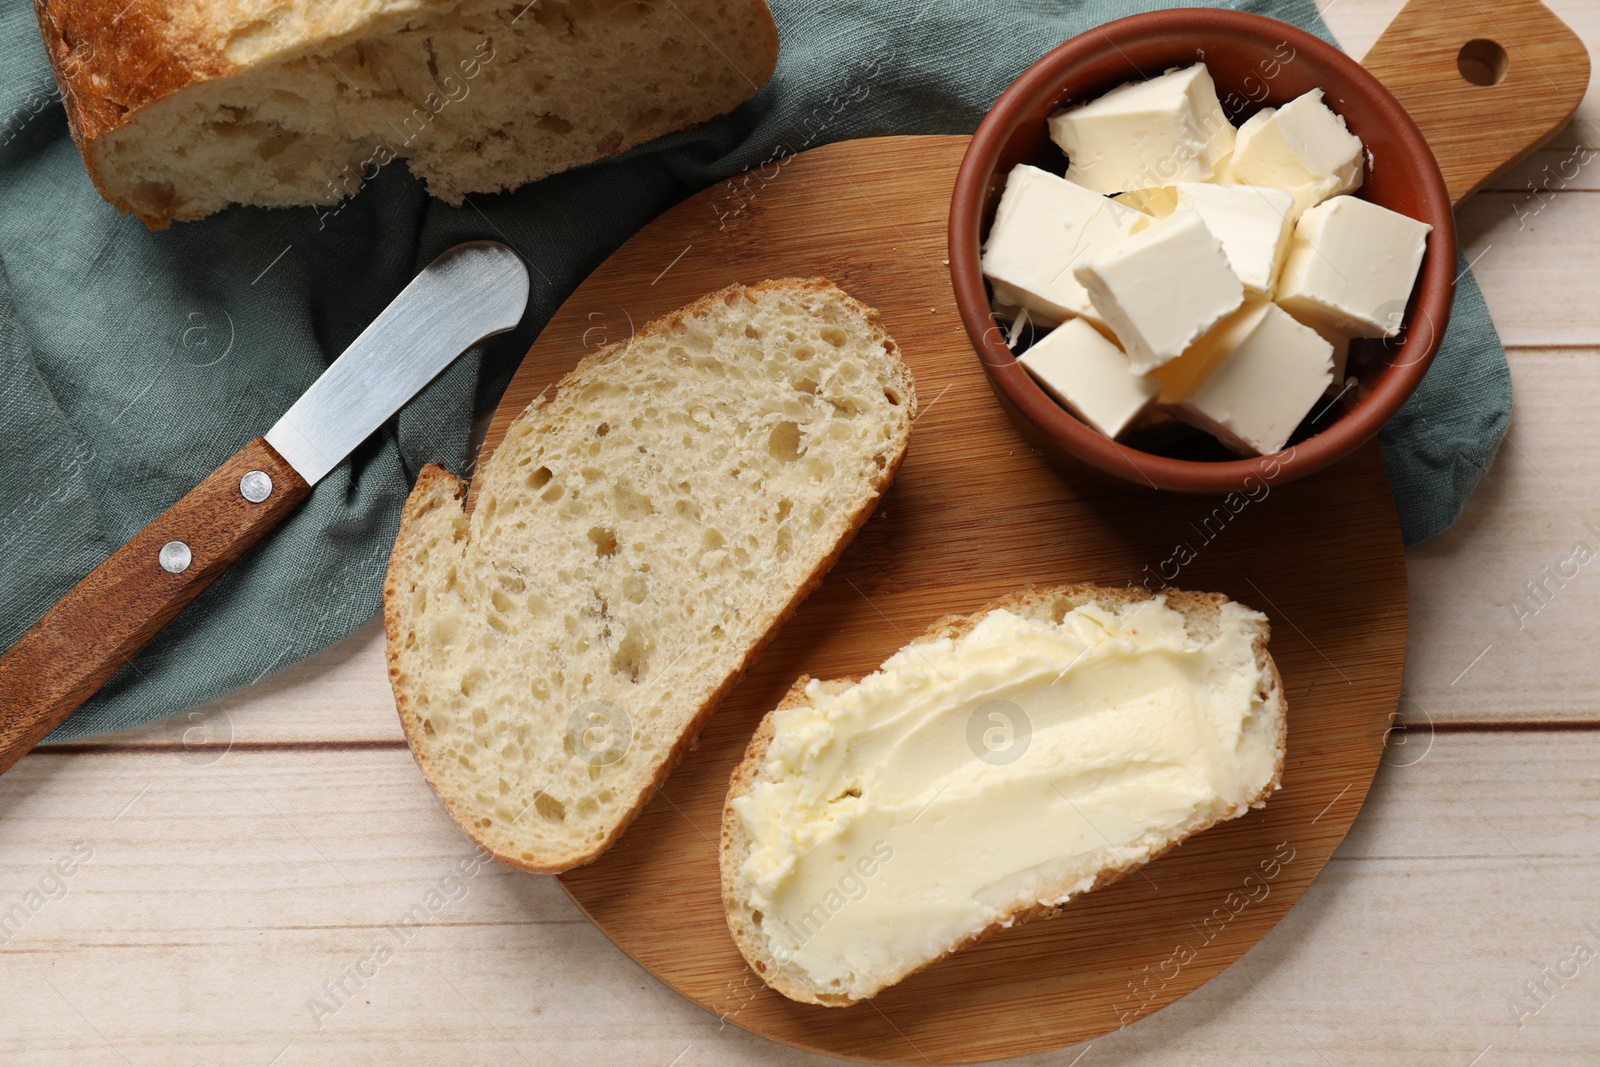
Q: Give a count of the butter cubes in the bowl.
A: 8